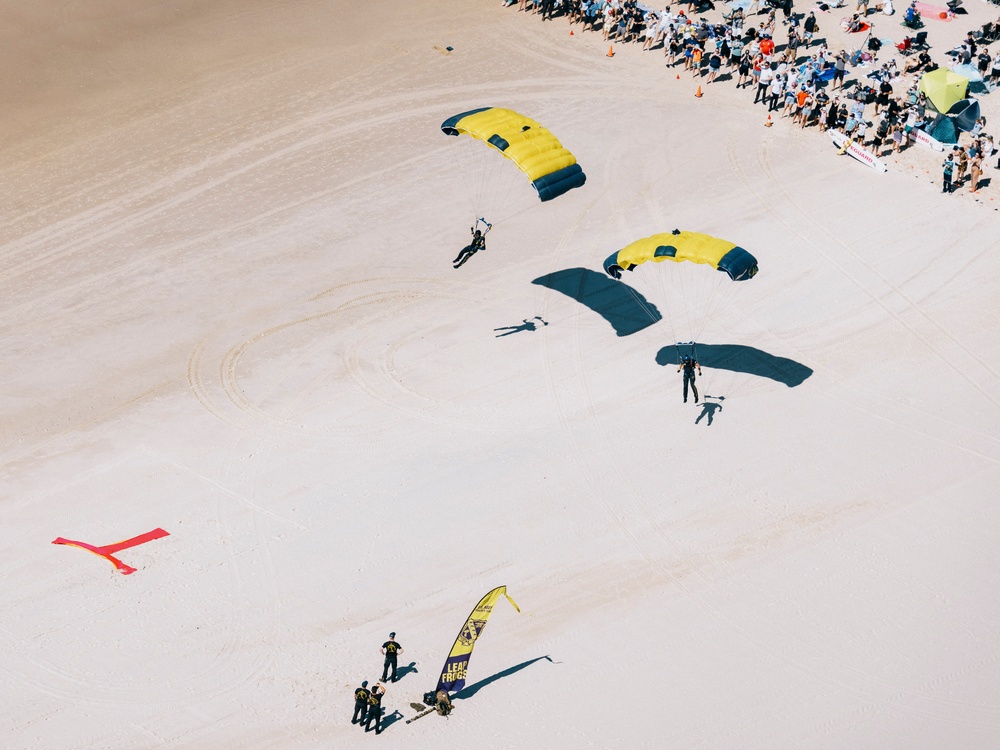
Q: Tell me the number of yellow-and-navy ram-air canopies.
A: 2